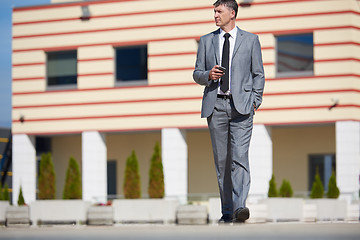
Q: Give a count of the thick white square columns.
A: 5